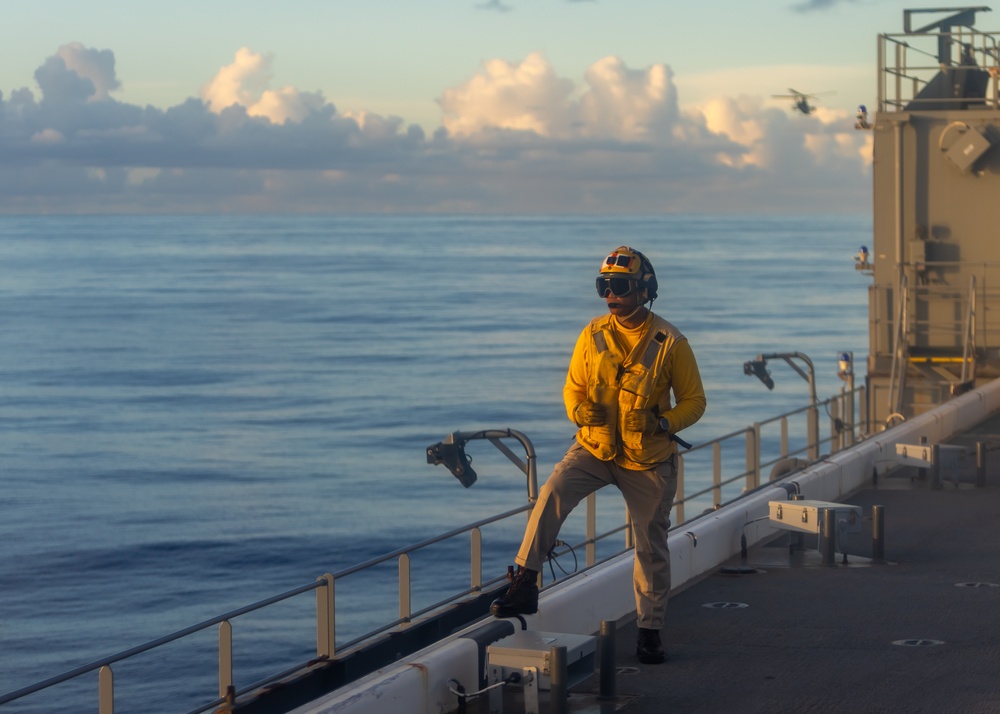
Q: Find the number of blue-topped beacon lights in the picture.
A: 3